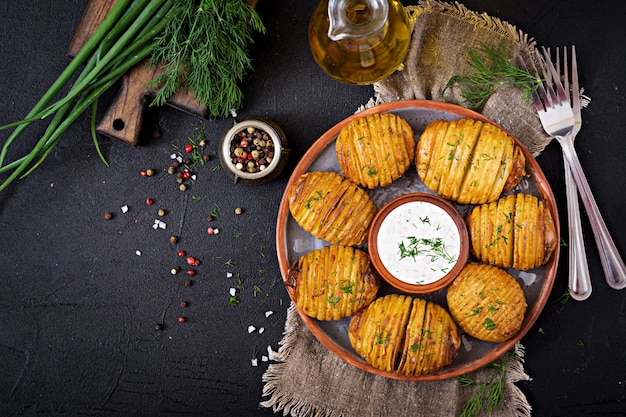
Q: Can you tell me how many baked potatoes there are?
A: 7